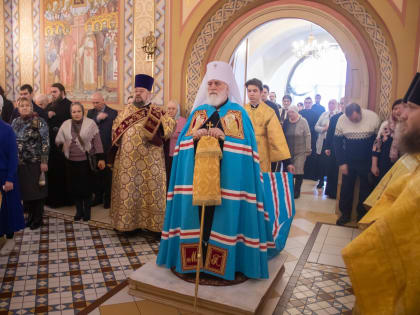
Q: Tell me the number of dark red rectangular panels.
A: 2